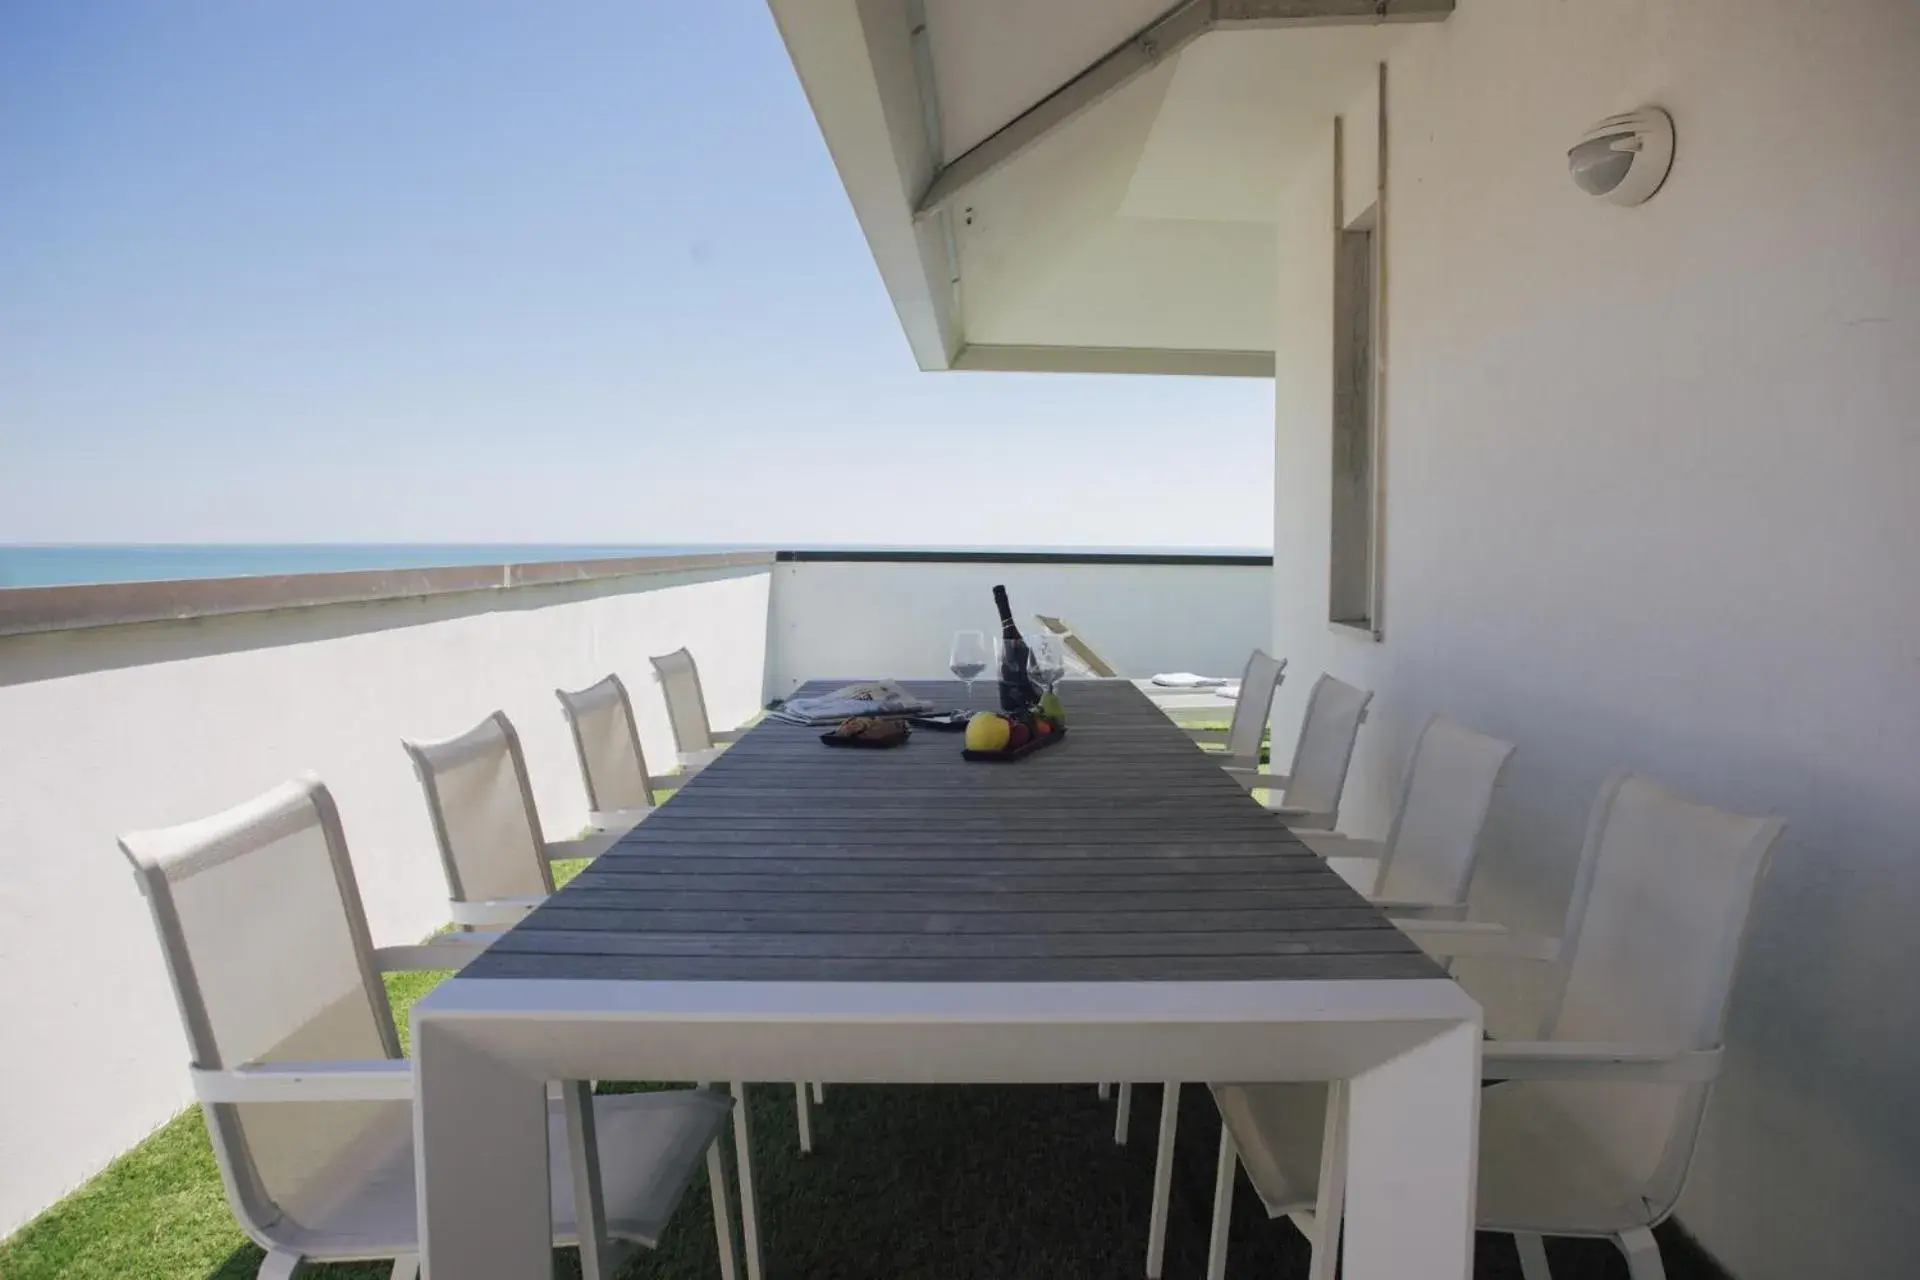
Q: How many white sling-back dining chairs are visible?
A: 8